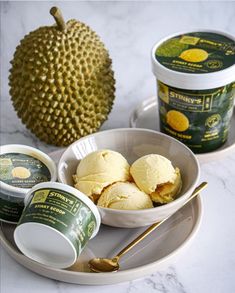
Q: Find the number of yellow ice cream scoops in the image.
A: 3